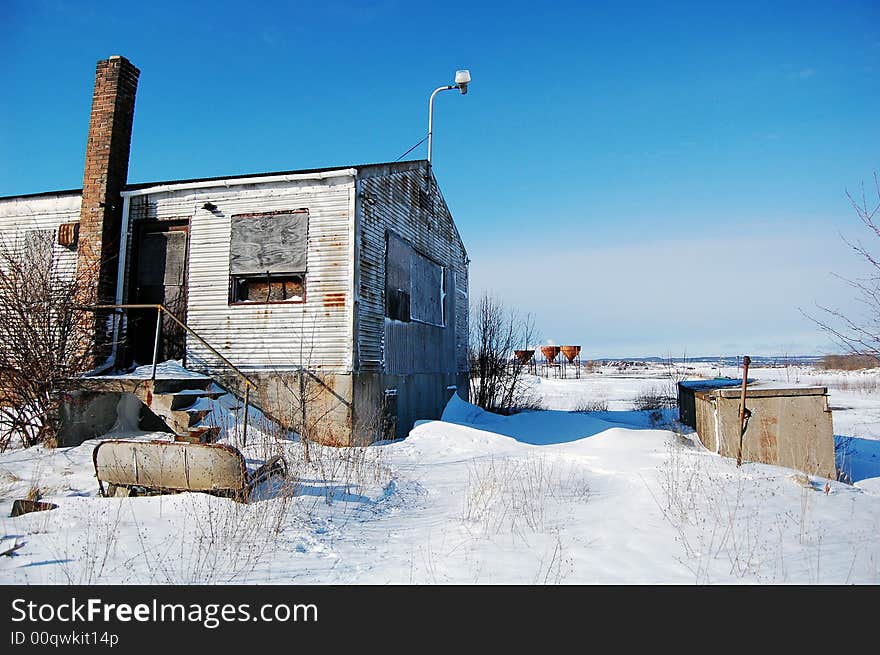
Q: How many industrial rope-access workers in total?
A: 0